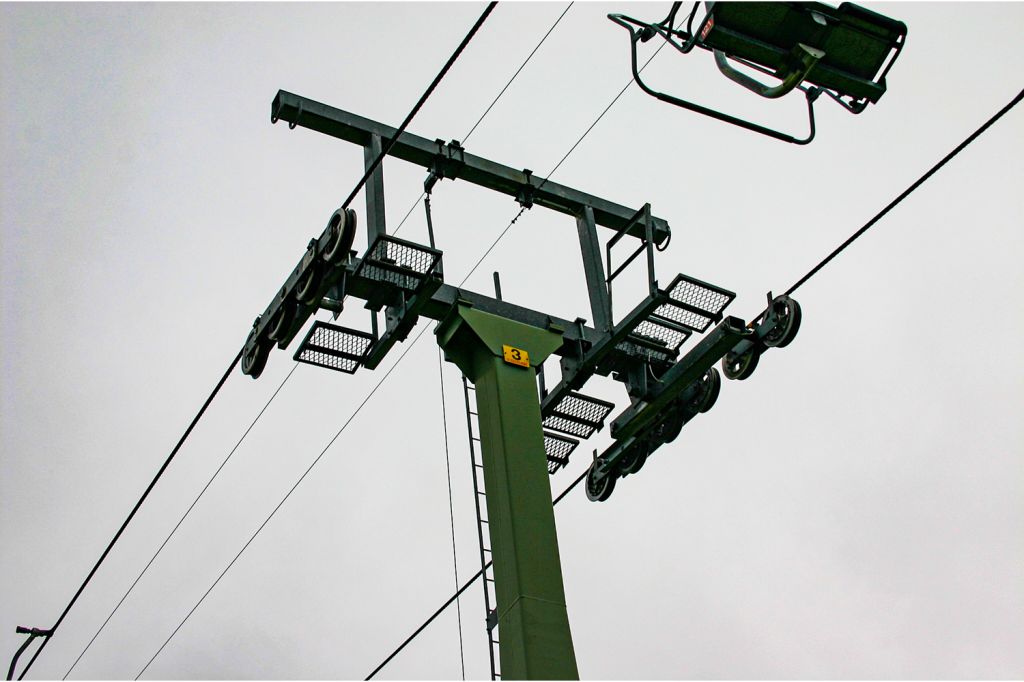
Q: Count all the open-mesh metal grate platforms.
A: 6